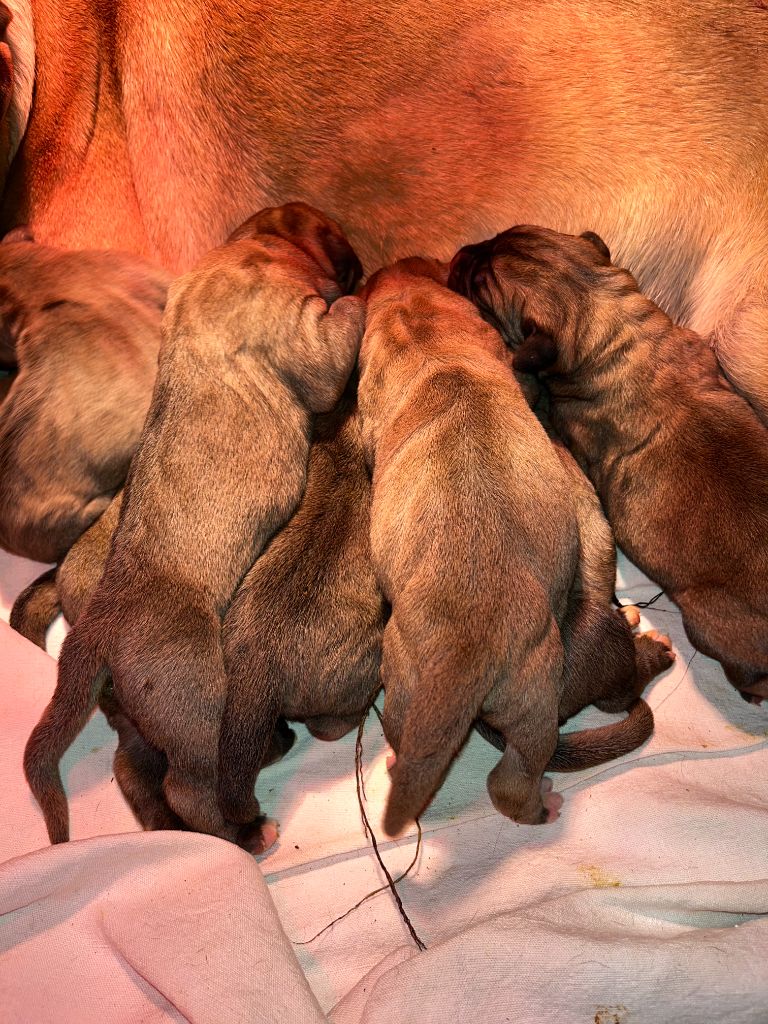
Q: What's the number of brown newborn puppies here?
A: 7